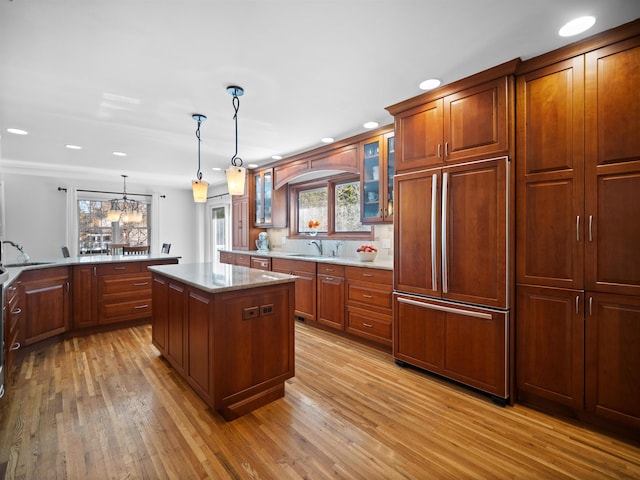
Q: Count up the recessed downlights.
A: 10